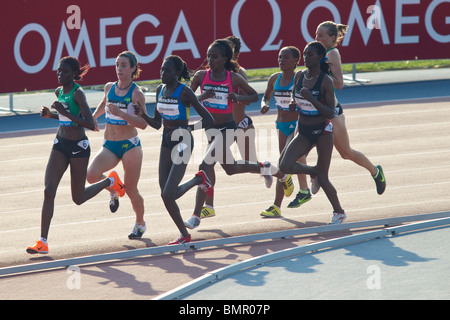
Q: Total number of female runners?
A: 8